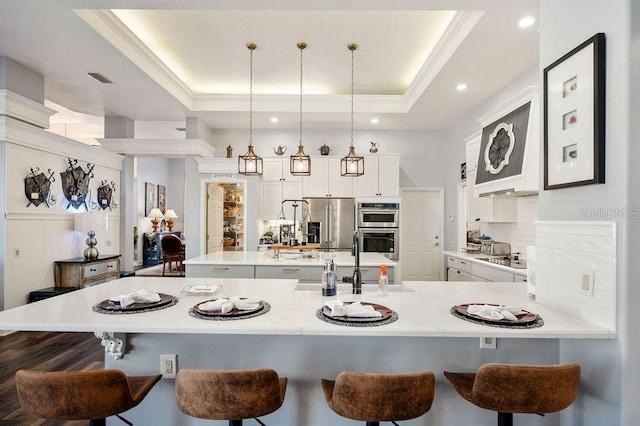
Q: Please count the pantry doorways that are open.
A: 1